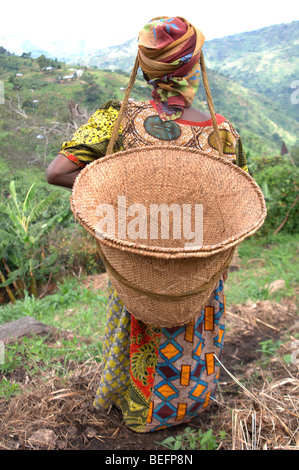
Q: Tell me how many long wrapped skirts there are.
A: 1